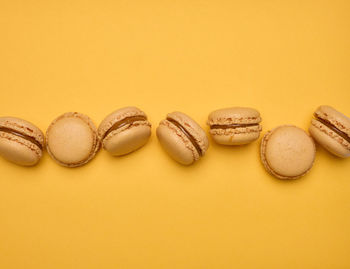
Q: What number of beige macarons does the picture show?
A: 7